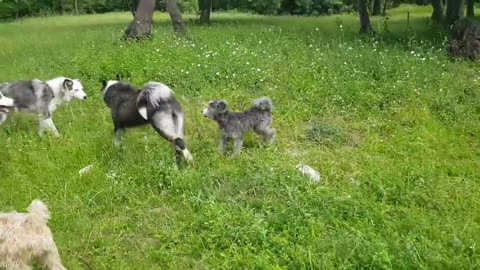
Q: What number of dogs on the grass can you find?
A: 5